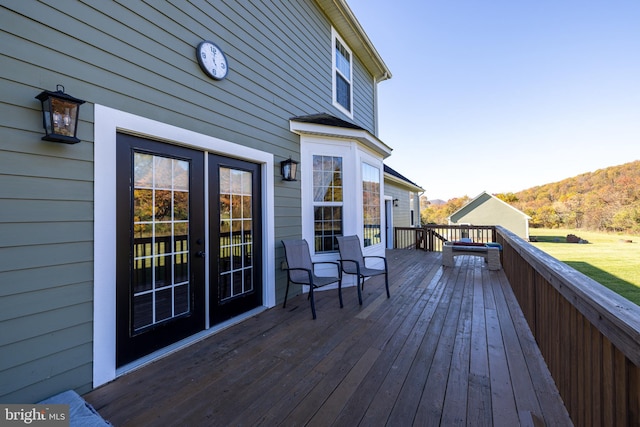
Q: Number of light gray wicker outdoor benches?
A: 1